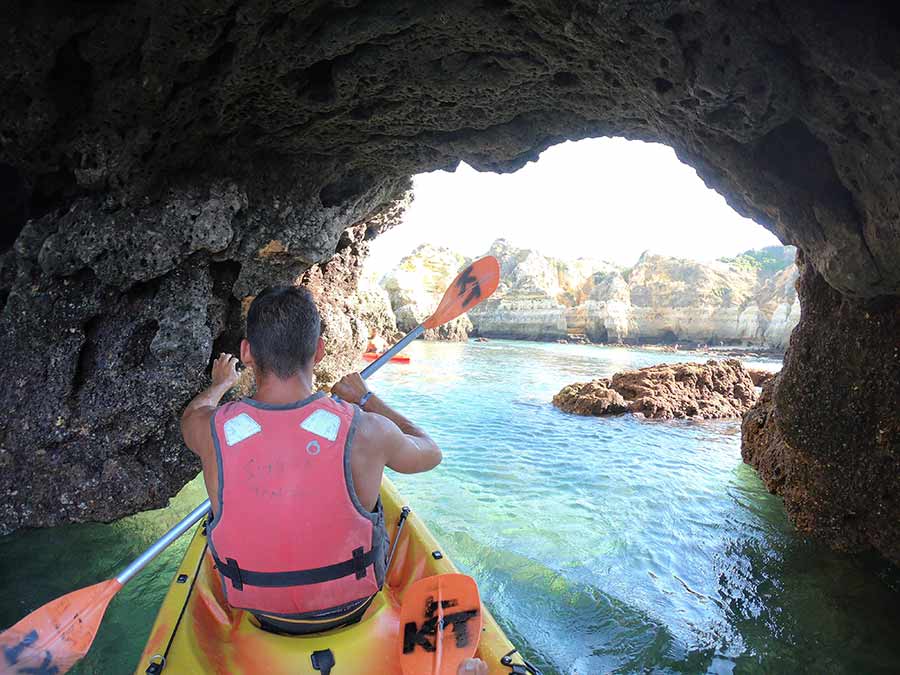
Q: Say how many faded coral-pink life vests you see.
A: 1